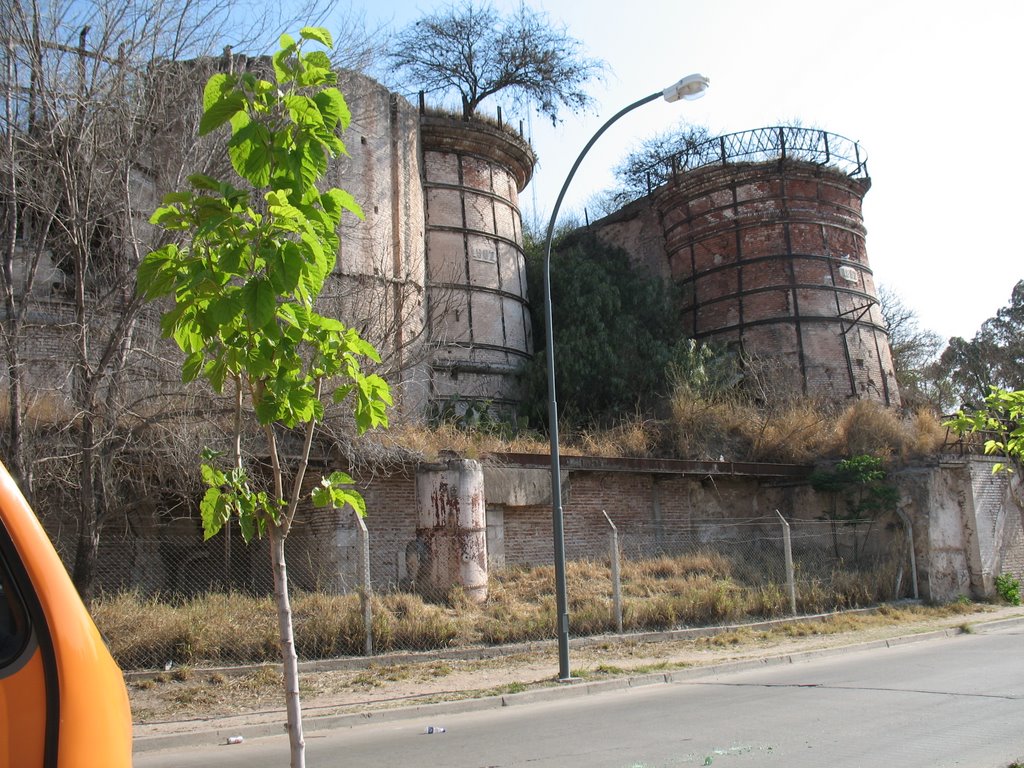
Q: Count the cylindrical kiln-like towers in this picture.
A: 2